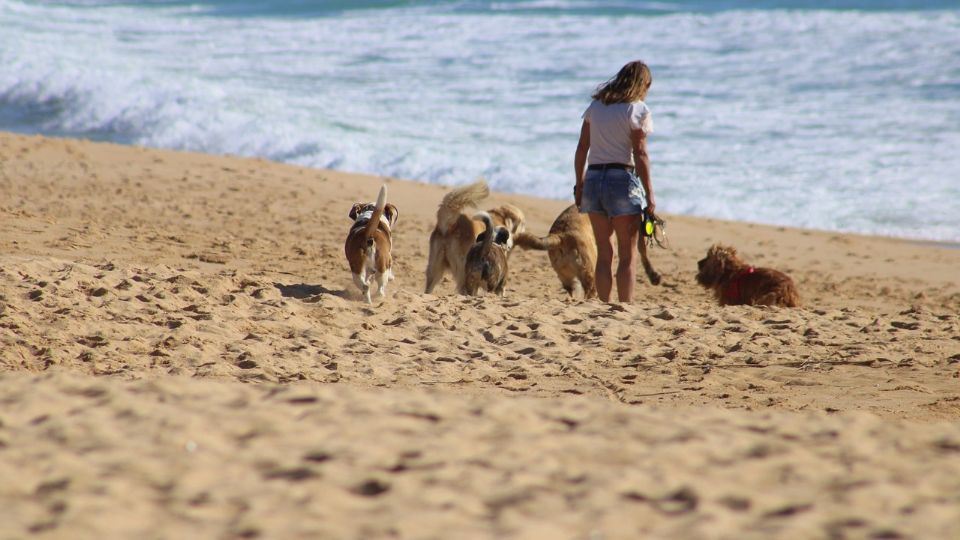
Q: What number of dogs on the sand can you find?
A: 5